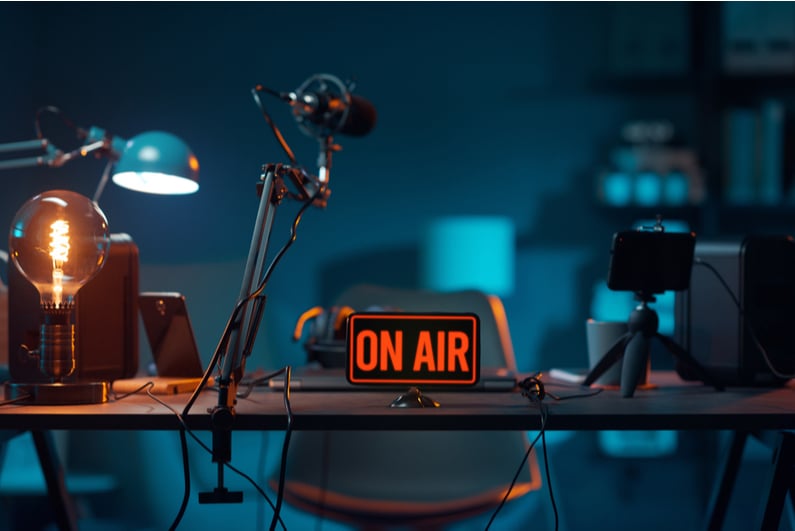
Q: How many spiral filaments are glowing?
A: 1